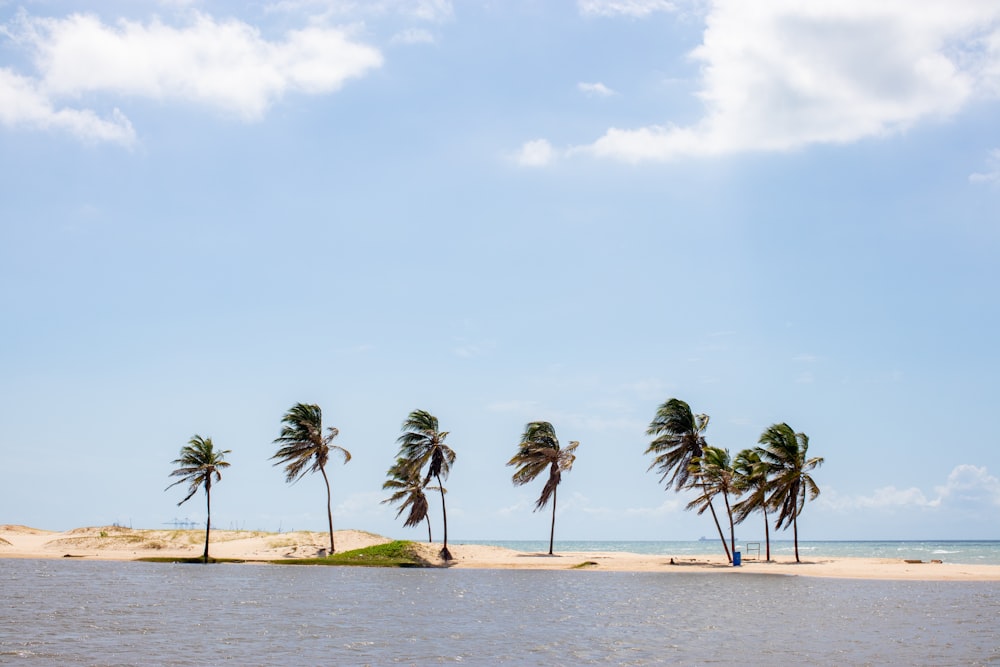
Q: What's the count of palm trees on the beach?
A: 9